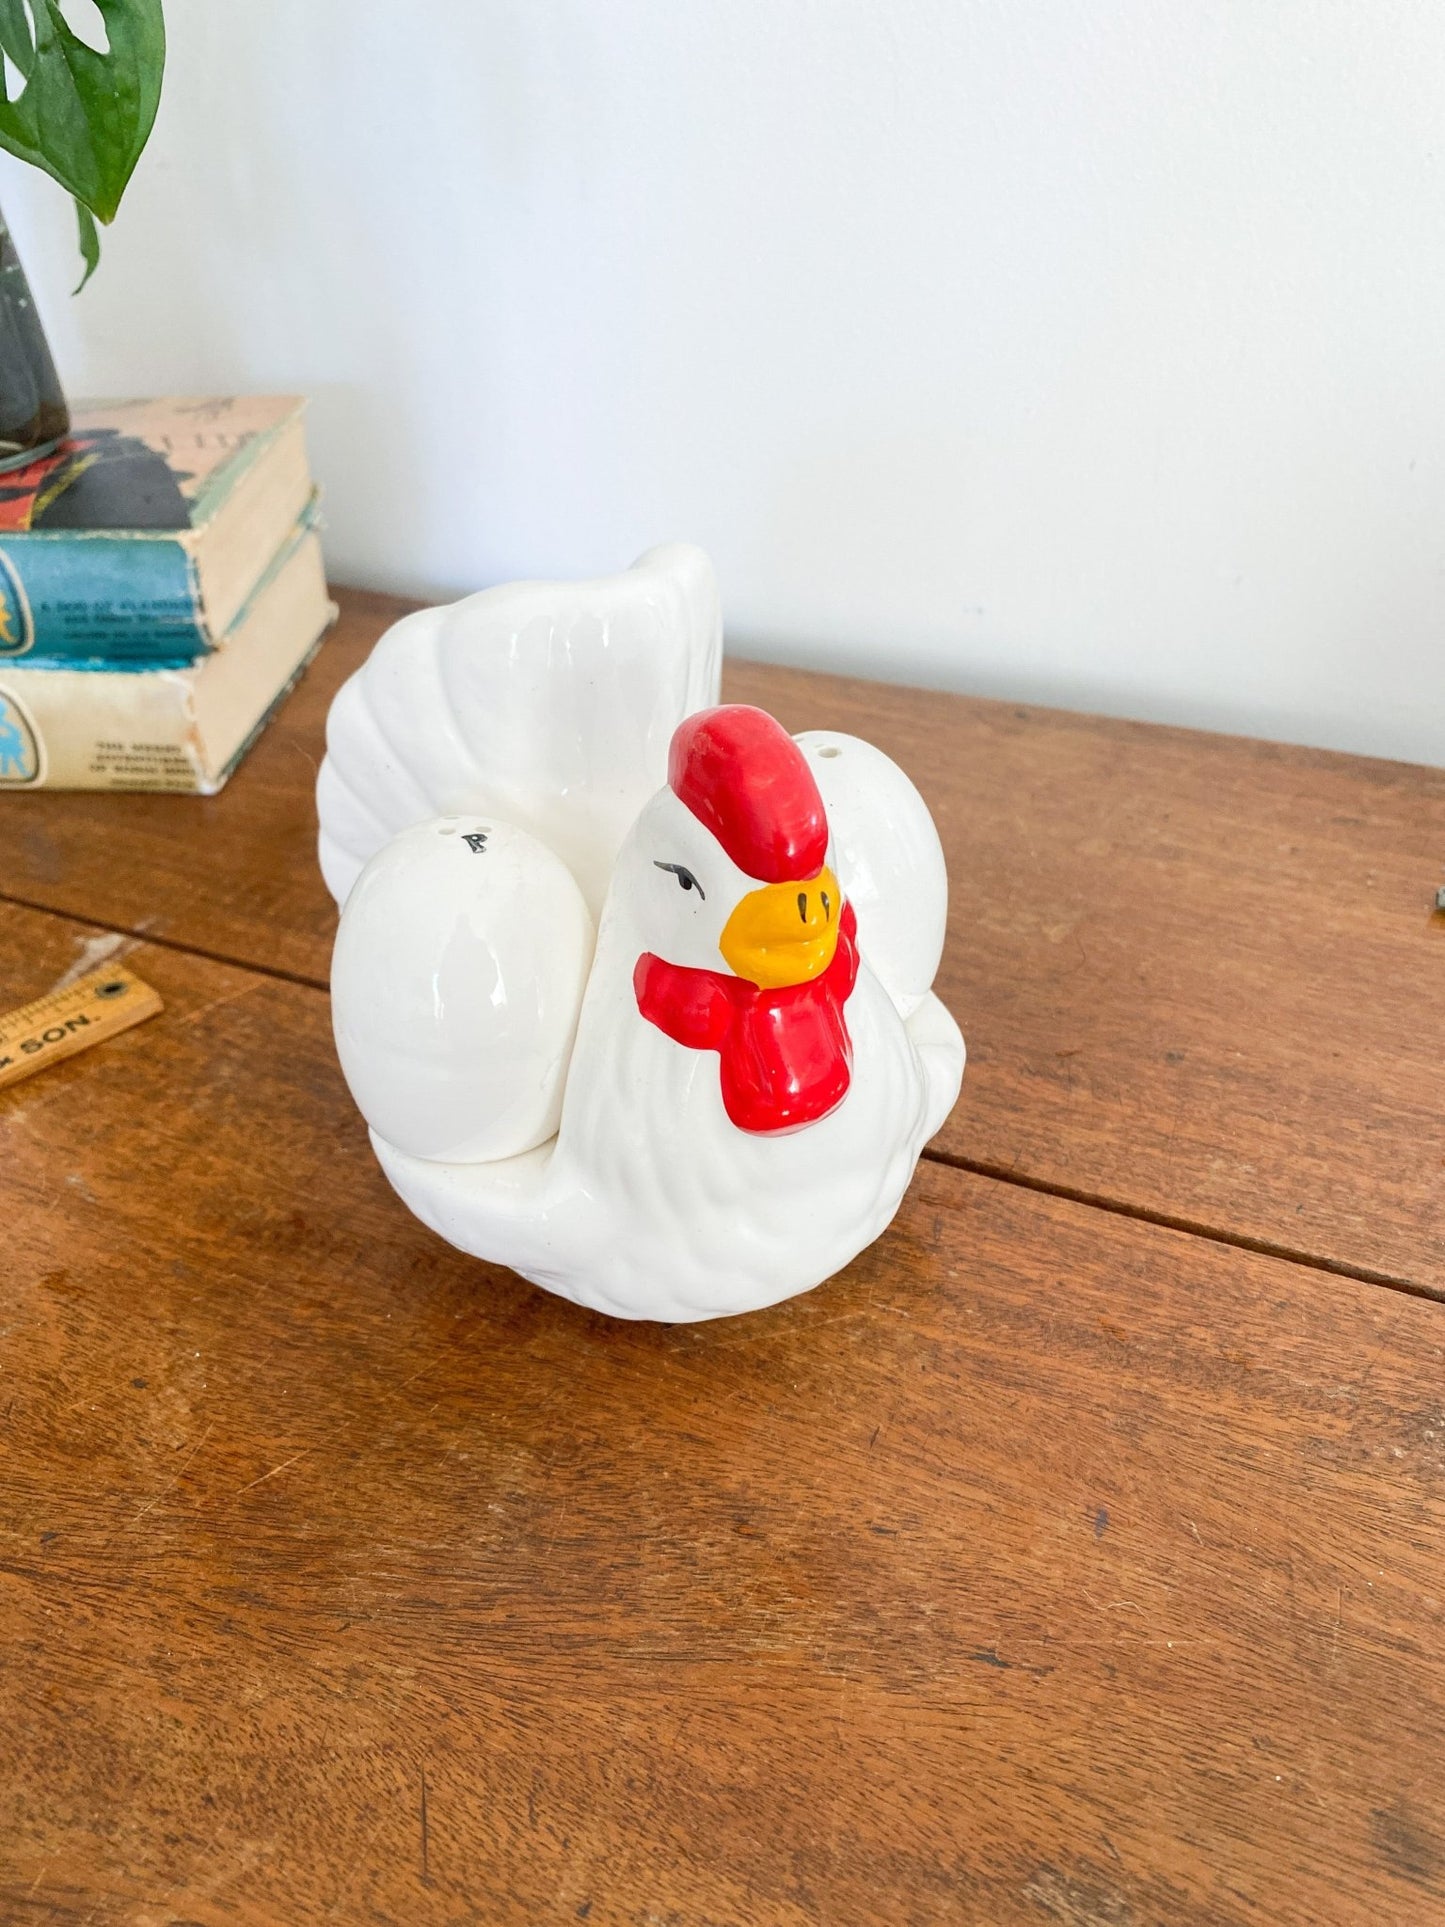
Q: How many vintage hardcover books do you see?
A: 2